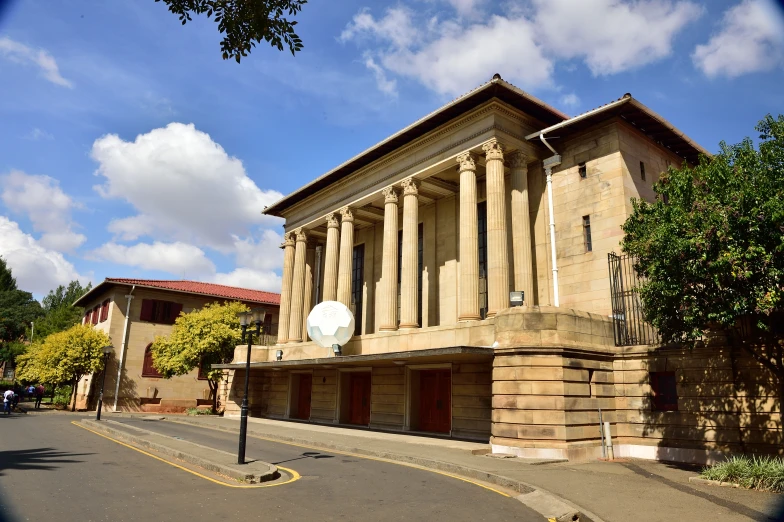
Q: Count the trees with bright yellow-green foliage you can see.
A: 2